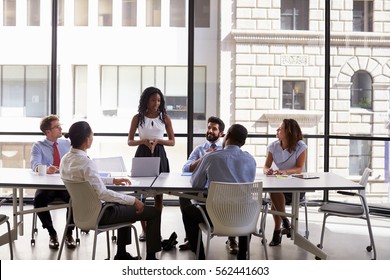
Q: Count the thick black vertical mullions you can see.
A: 3